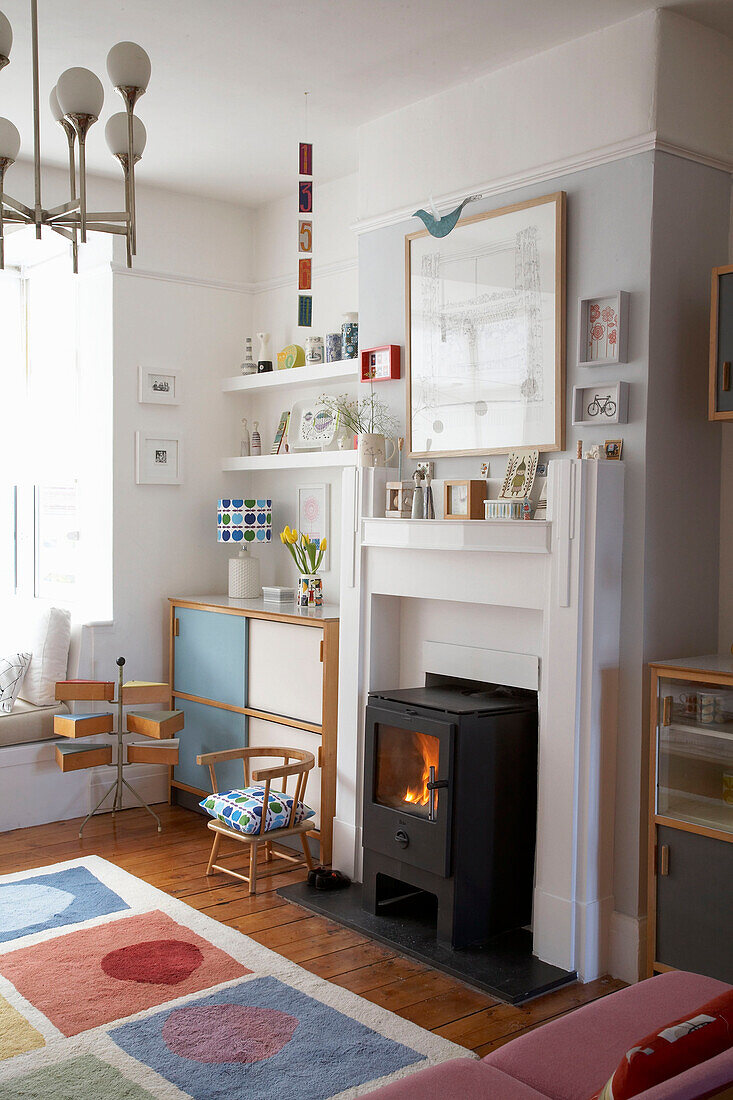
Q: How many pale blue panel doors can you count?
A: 2